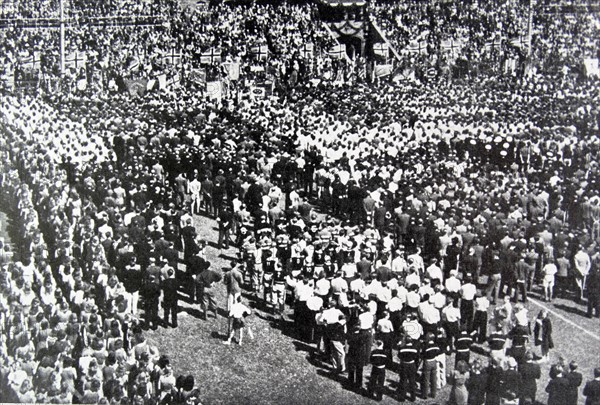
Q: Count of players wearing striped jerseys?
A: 6